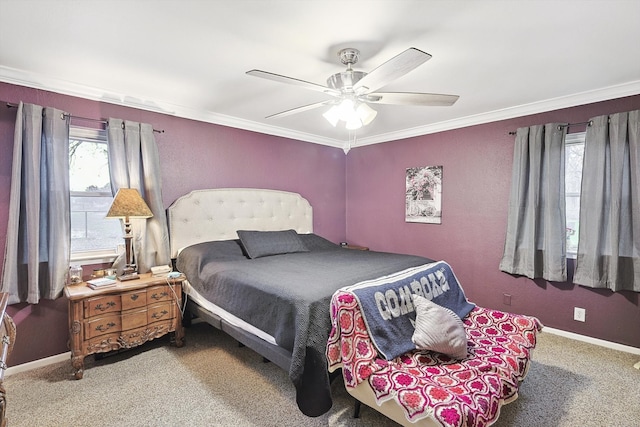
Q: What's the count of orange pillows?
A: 0